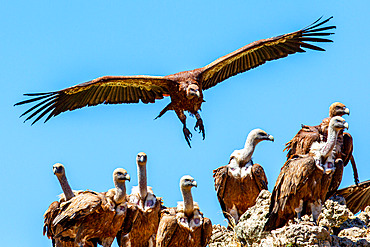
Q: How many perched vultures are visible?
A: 7